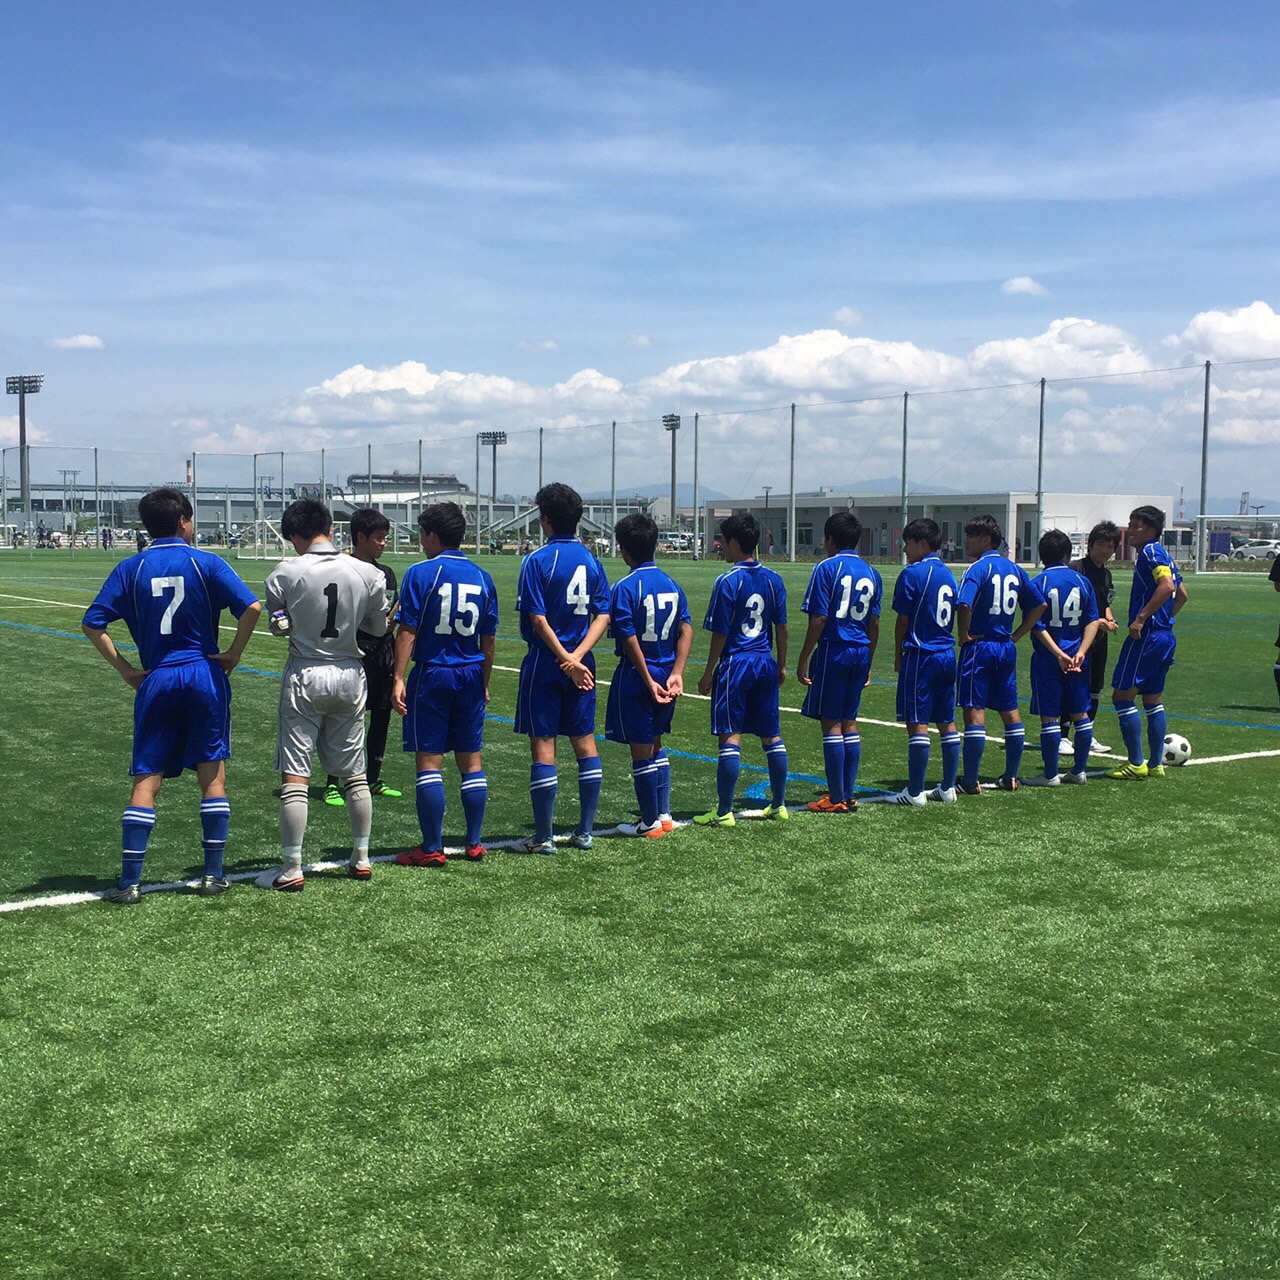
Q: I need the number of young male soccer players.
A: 11